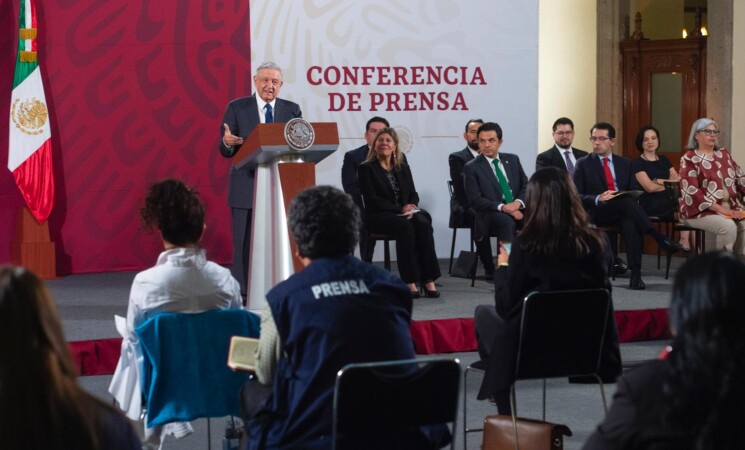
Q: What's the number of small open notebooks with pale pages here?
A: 1